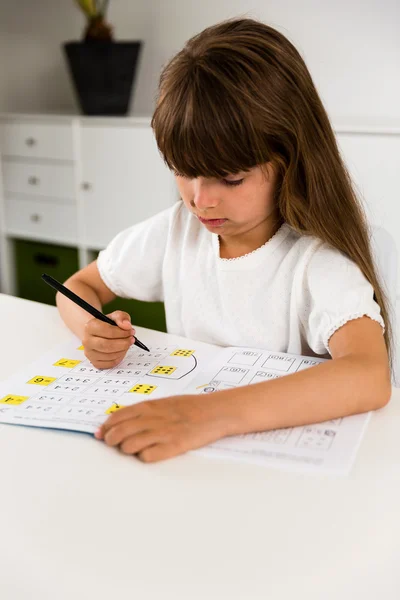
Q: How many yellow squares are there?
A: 8